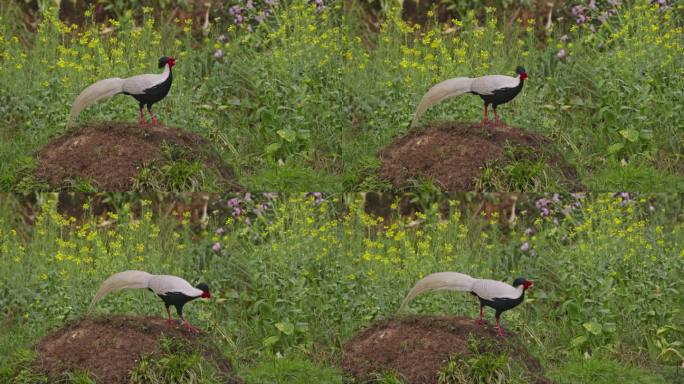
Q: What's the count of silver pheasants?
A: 4